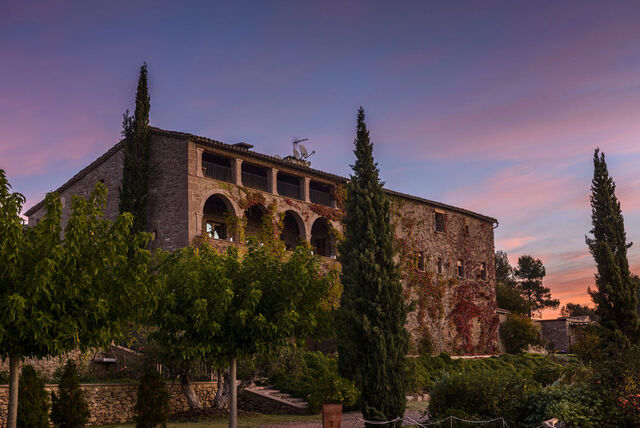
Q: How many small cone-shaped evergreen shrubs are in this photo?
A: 3